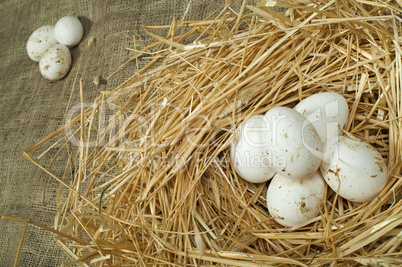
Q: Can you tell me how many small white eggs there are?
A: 3